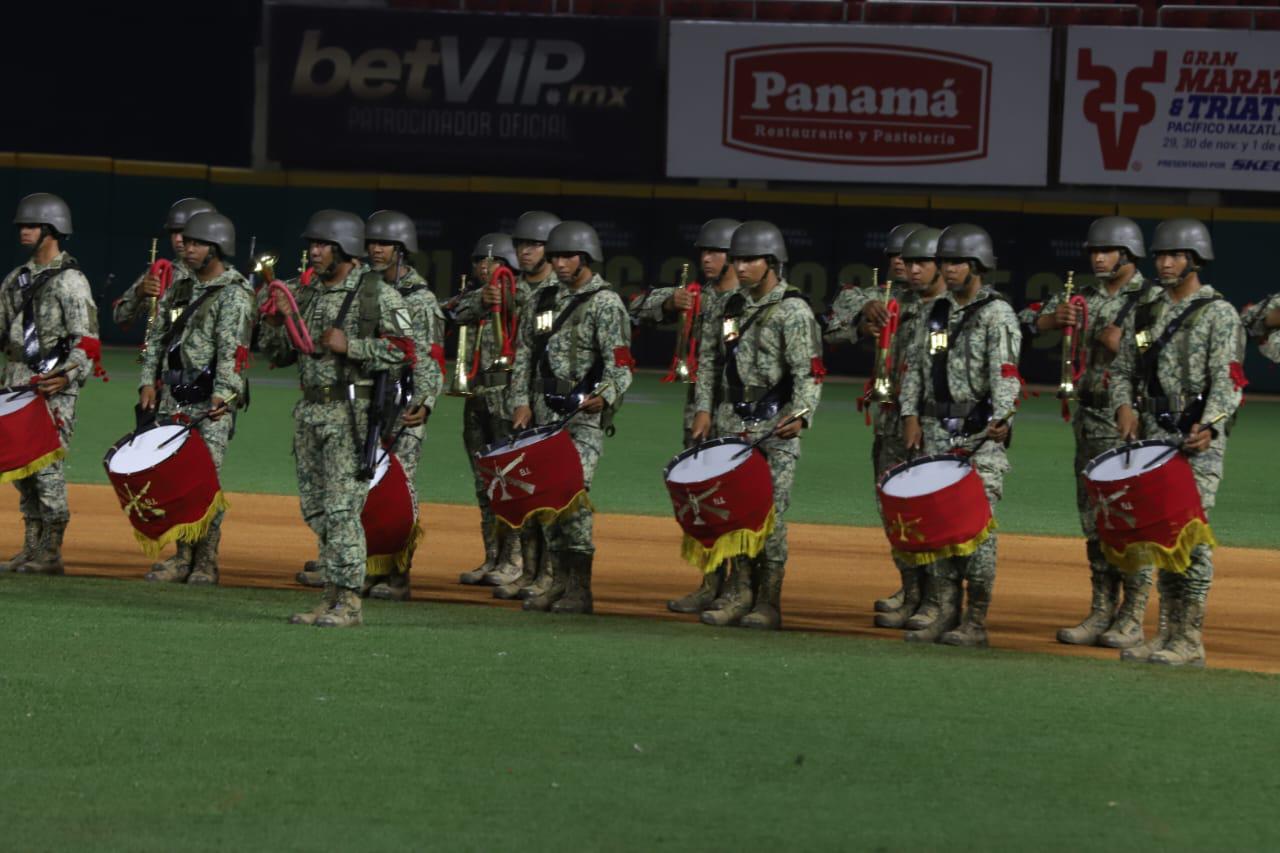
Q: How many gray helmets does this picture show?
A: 15